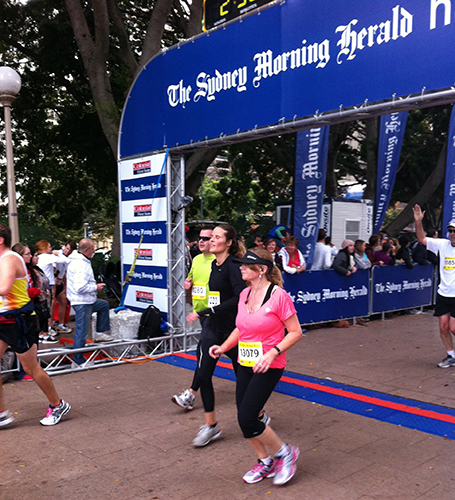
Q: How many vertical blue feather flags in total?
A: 3